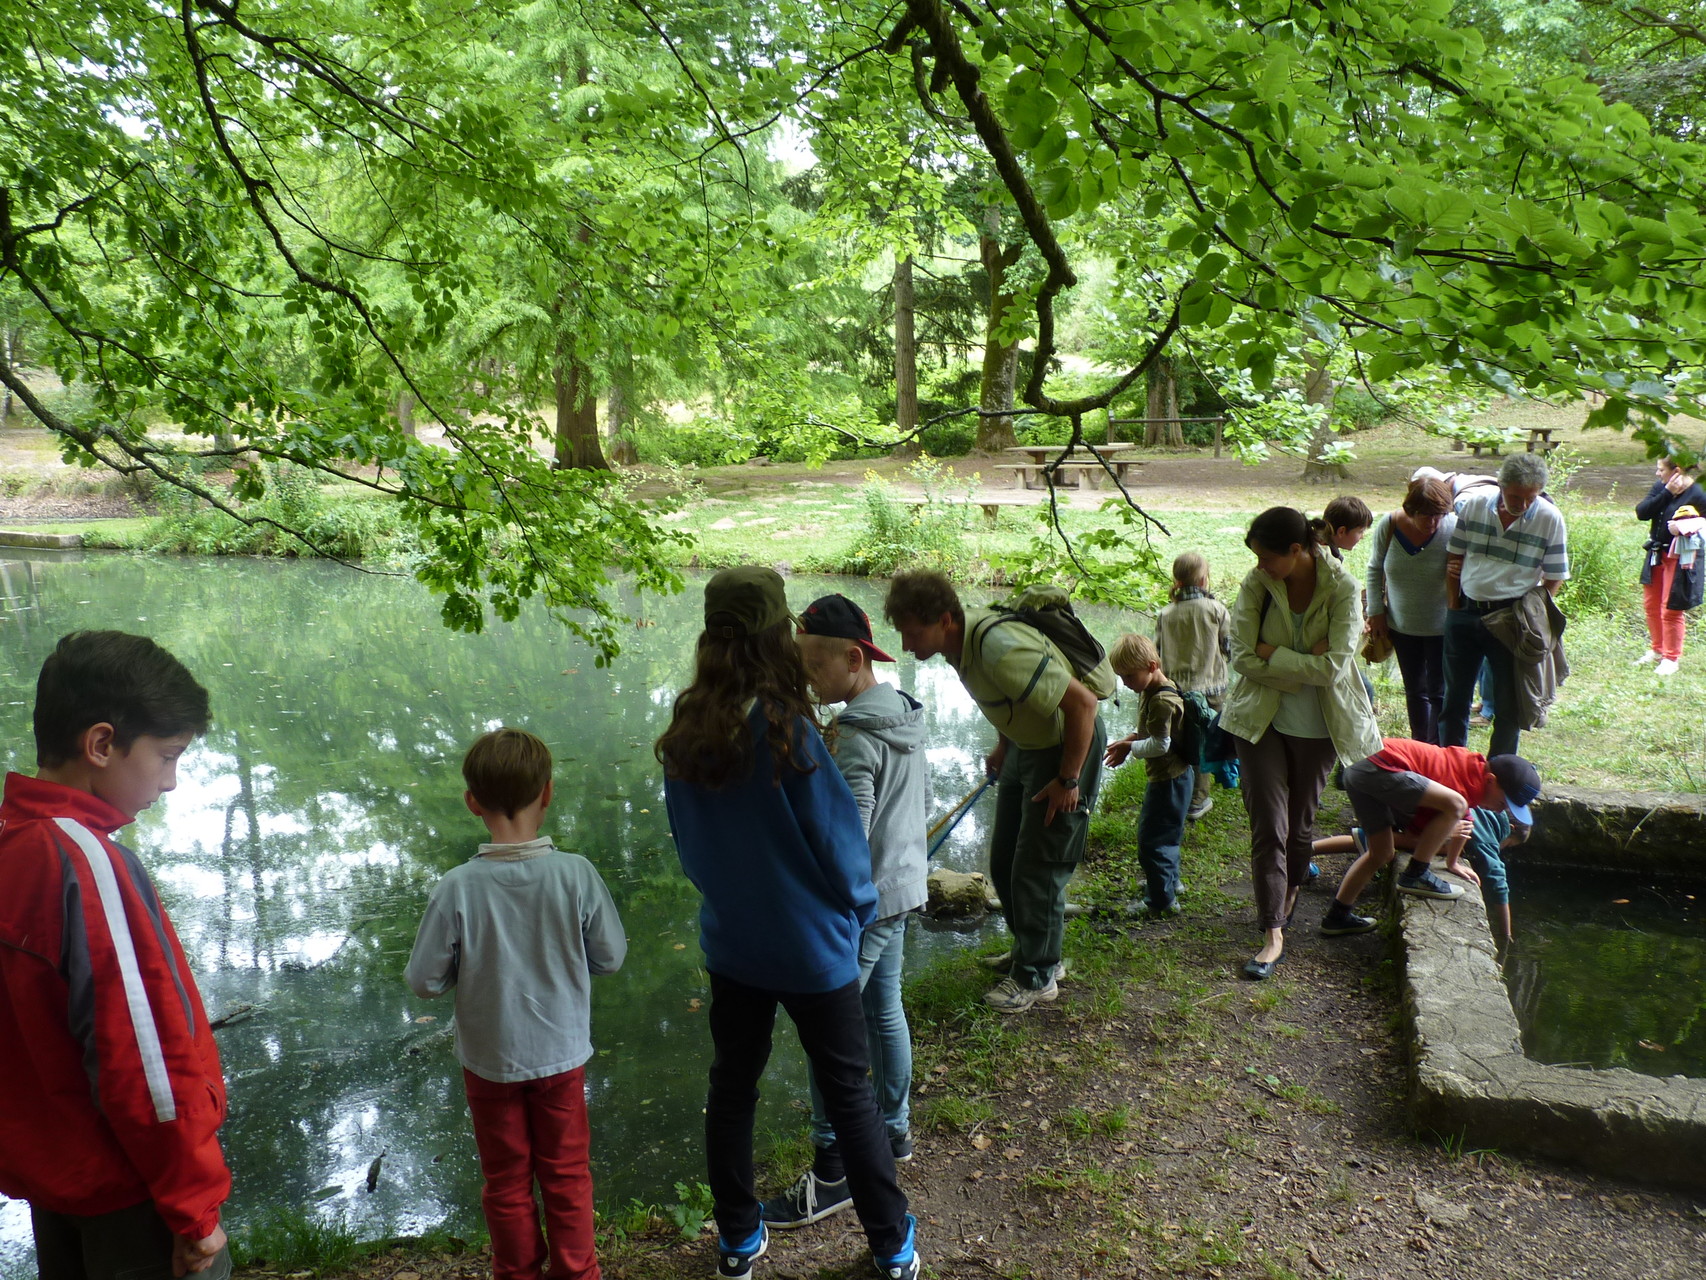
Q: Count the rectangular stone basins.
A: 1